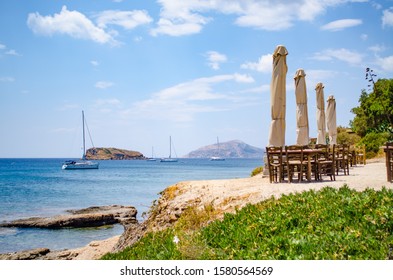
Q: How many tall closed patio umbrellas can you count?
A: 4